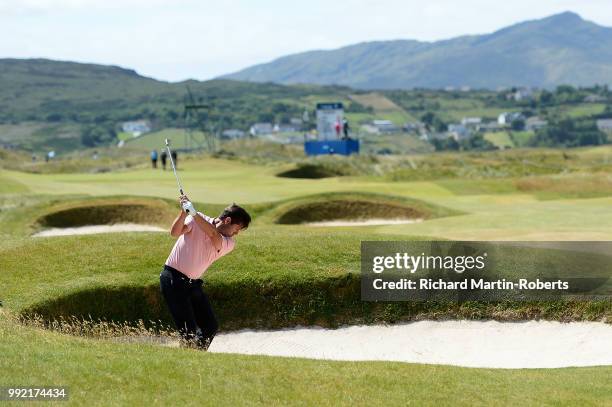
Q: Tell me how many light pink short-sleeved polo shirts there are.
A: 1